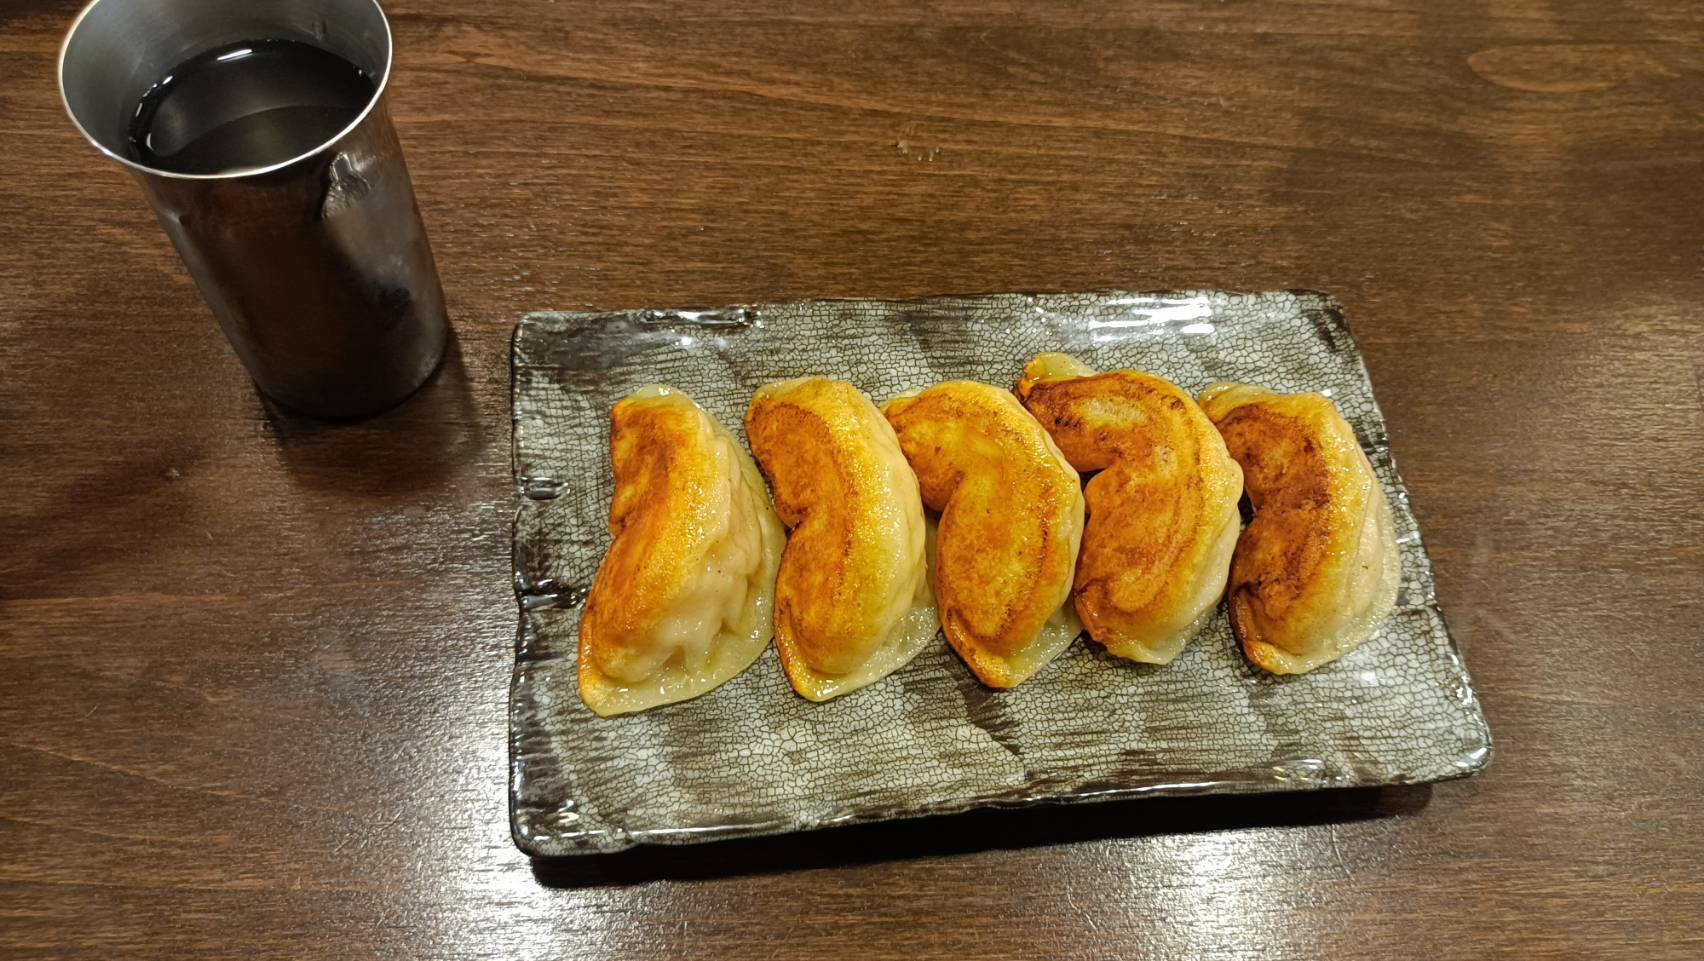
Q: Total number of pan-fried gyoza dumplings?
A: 5